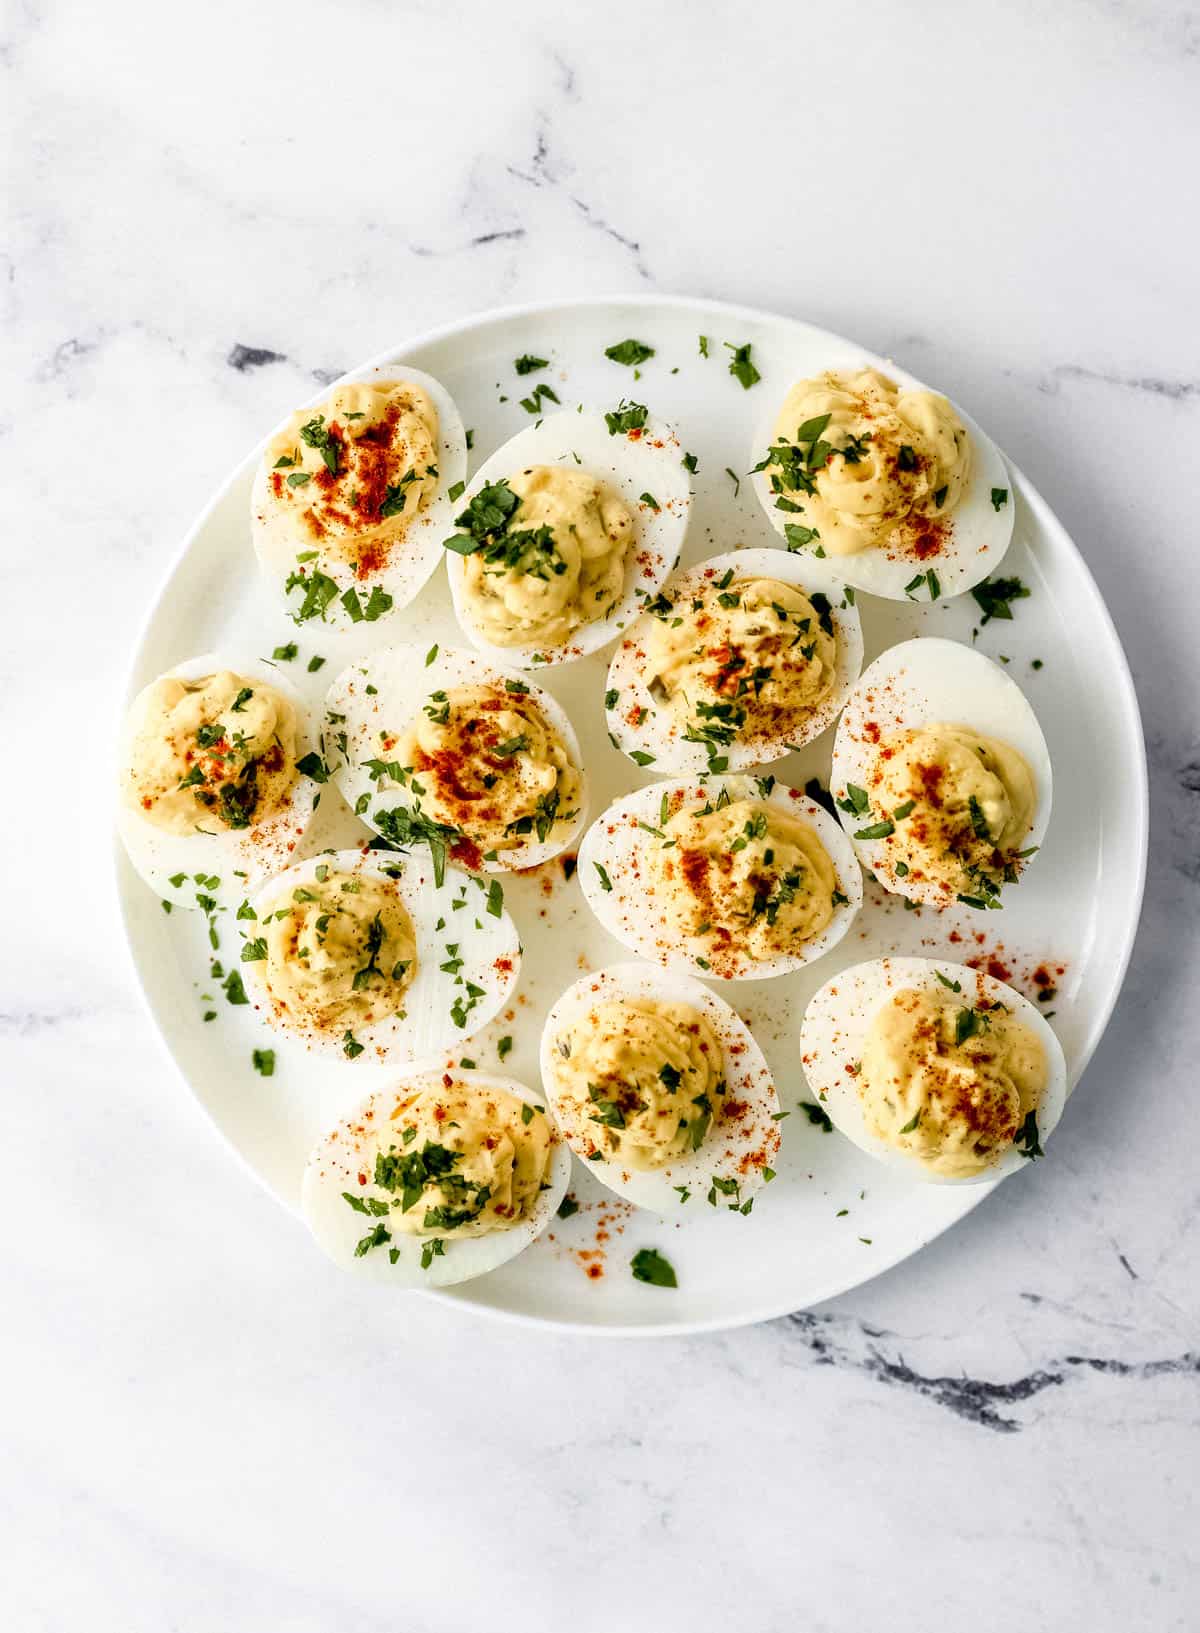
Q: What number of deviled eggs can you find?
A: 12